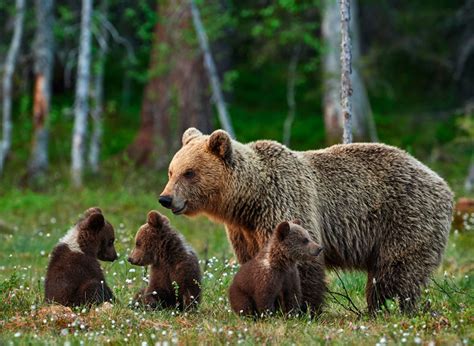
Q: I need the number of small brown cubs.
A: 3